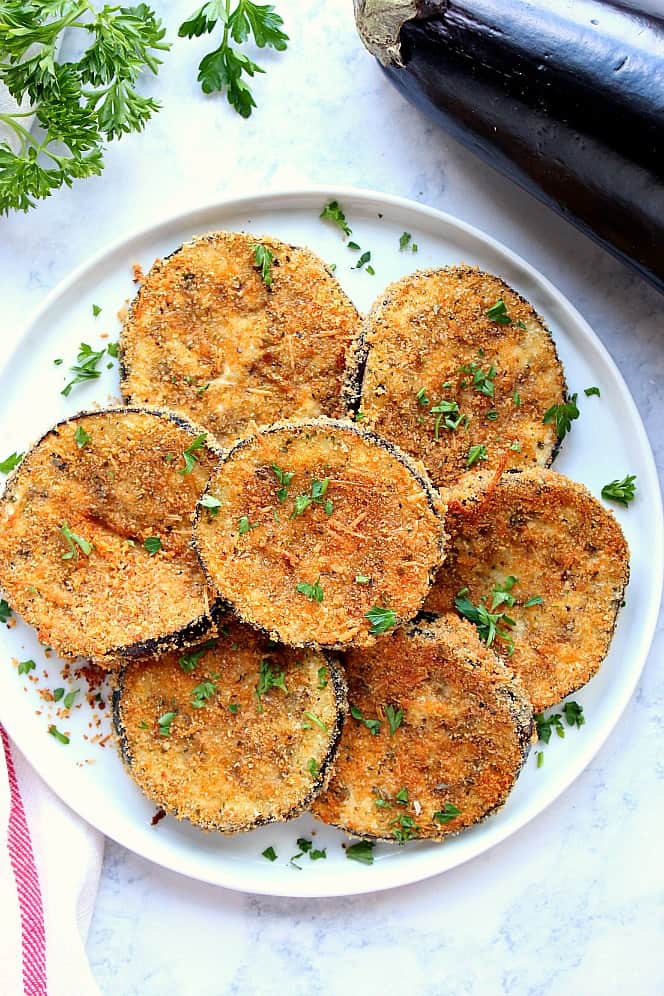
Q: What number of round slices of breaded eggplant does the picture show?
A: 7